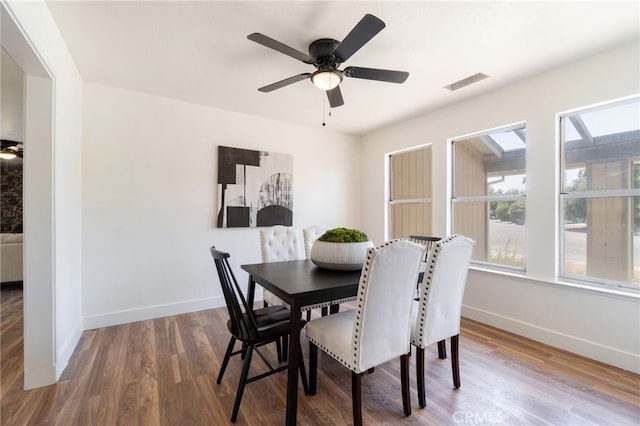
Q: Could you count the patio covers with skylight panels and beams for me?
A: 1